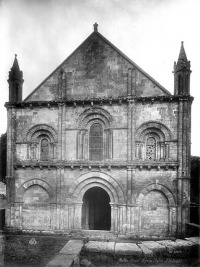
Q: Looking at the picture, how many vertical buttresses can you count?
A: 4